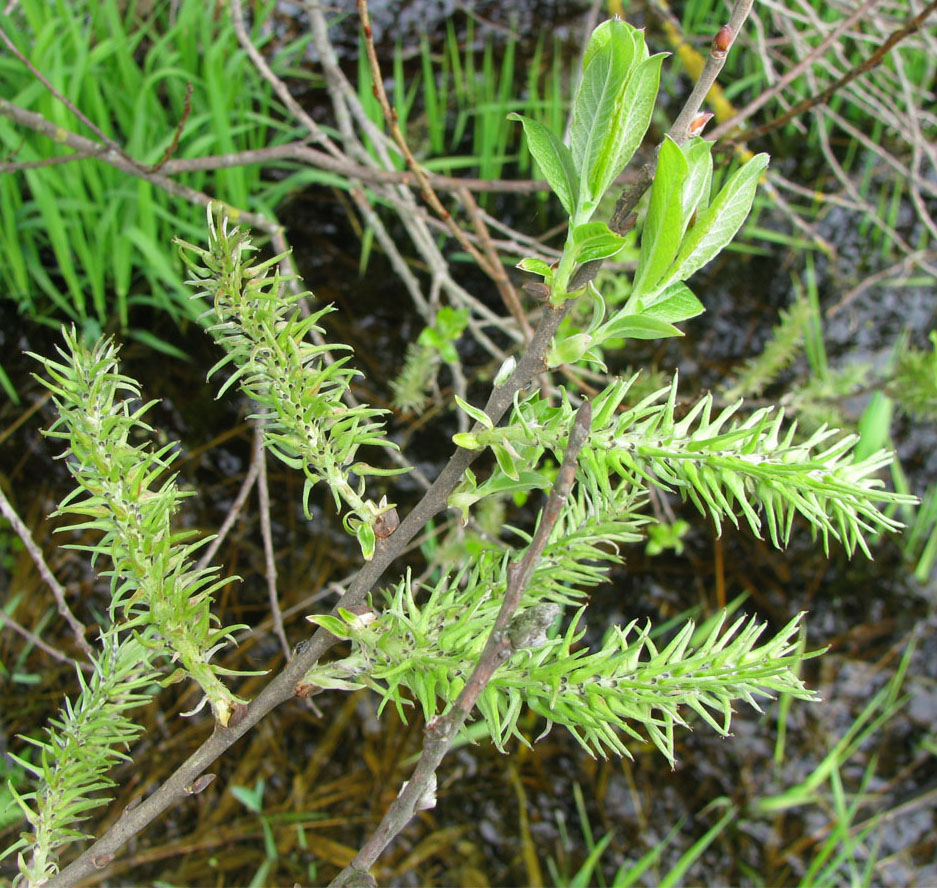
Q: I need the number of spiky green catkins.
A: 6